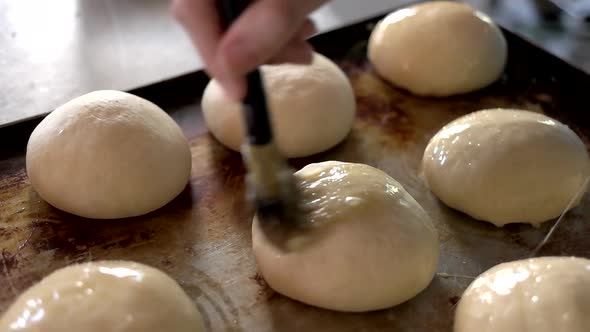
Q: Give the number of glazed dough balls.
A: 5